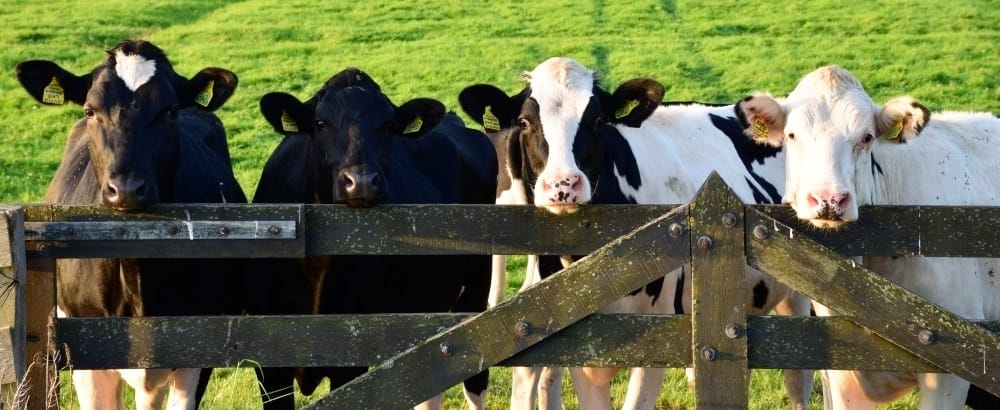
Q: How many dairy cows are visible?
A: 4